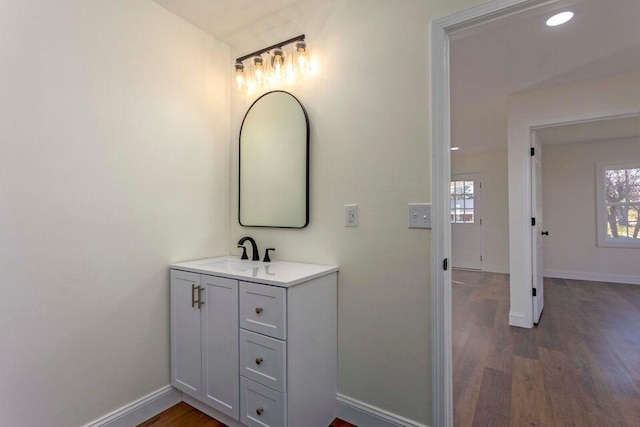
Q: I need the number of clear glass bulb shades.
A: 4